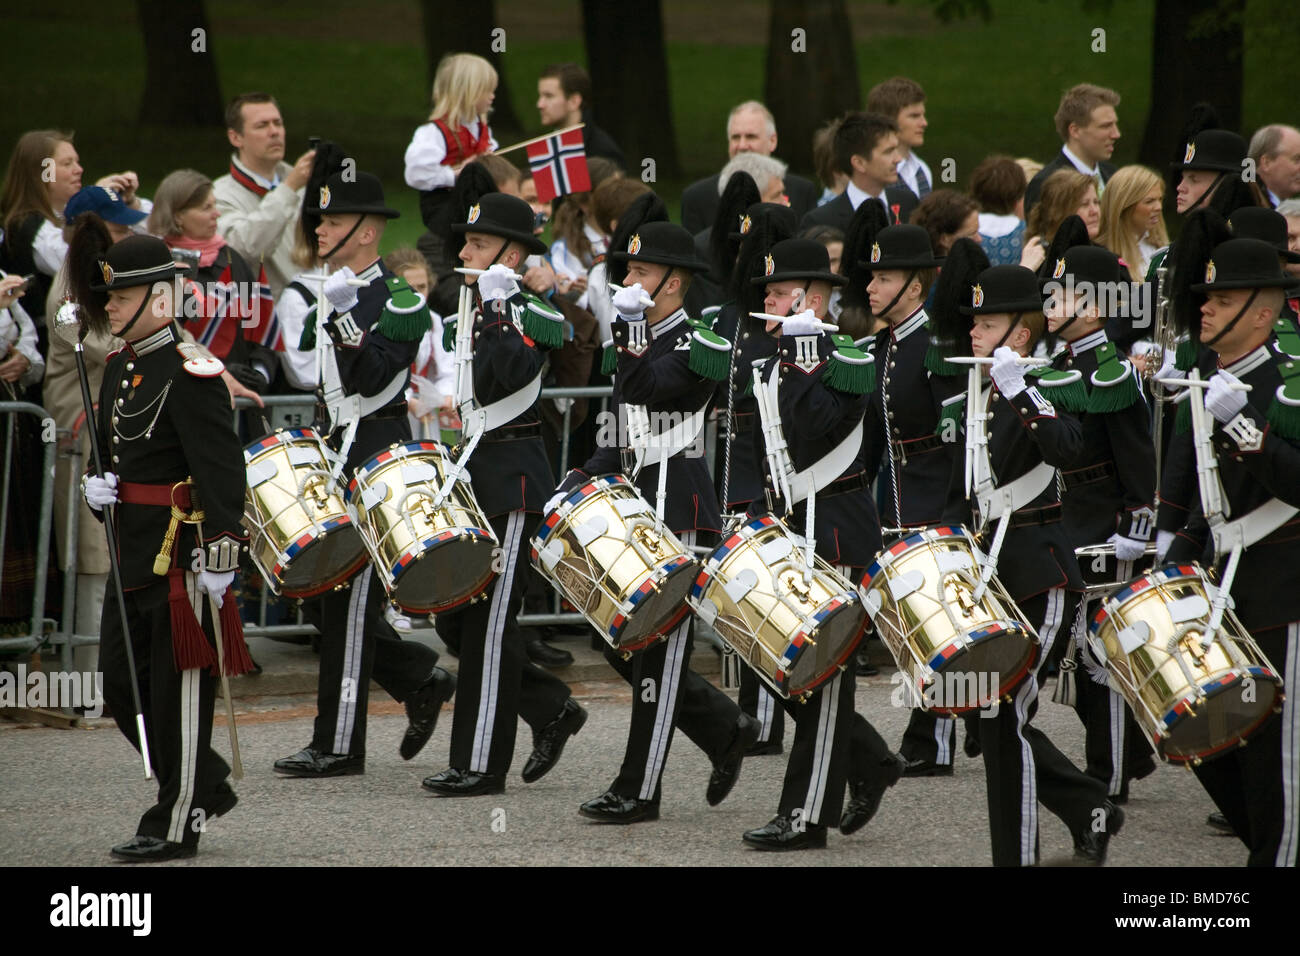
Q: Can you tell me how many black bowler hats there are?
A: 12